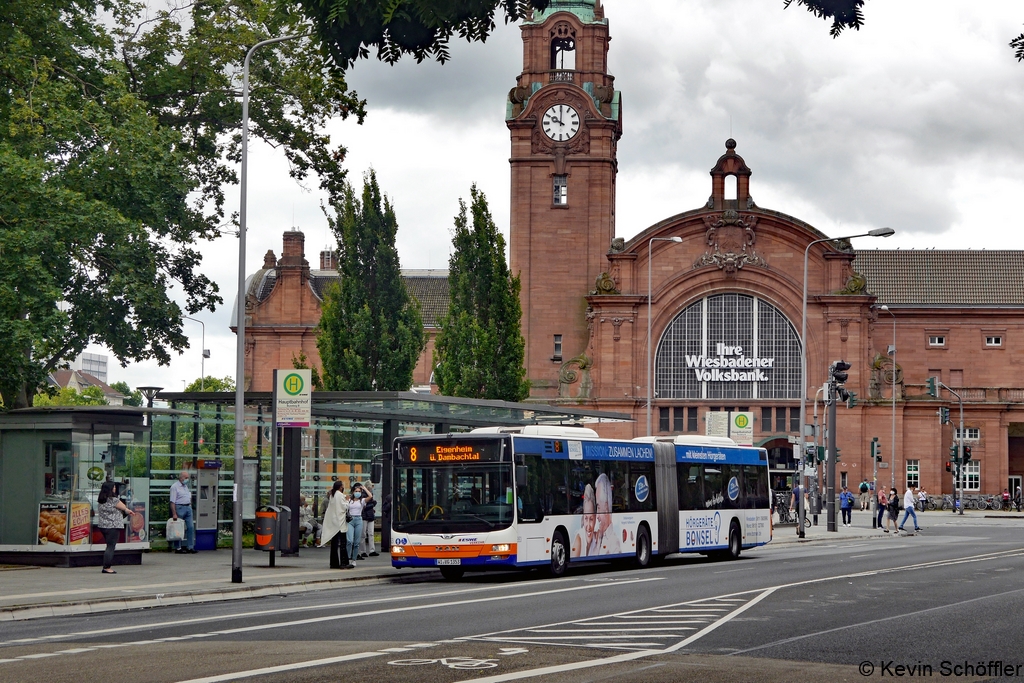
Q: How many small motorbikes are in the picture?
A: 0